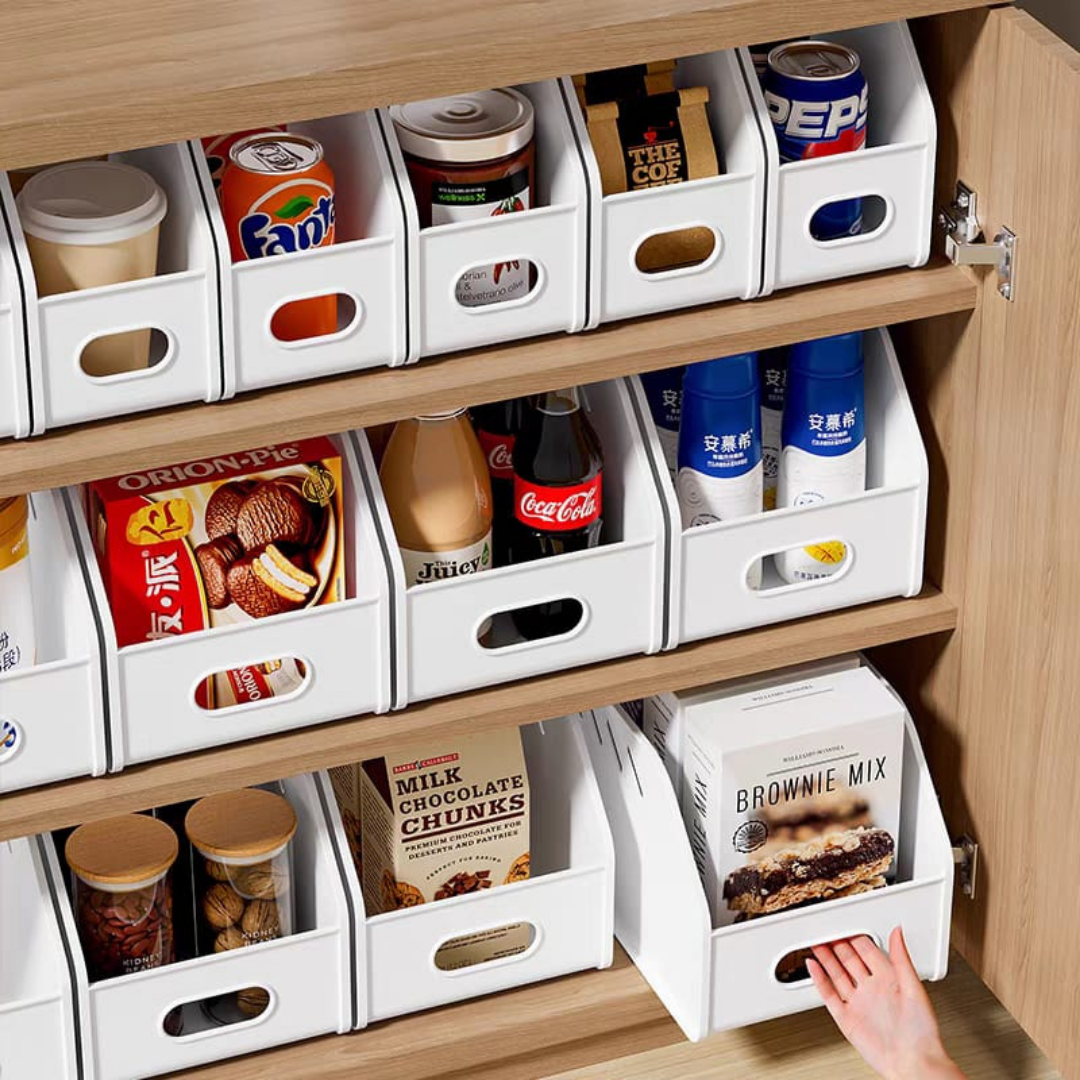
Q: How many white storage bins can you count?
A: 14